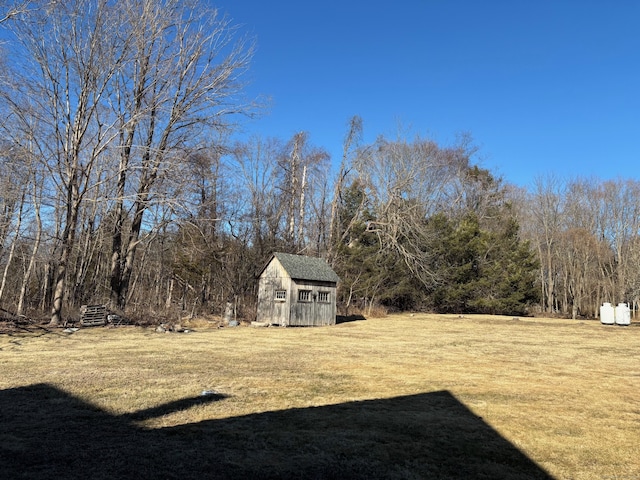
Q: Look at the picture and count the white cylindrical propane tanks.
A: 2